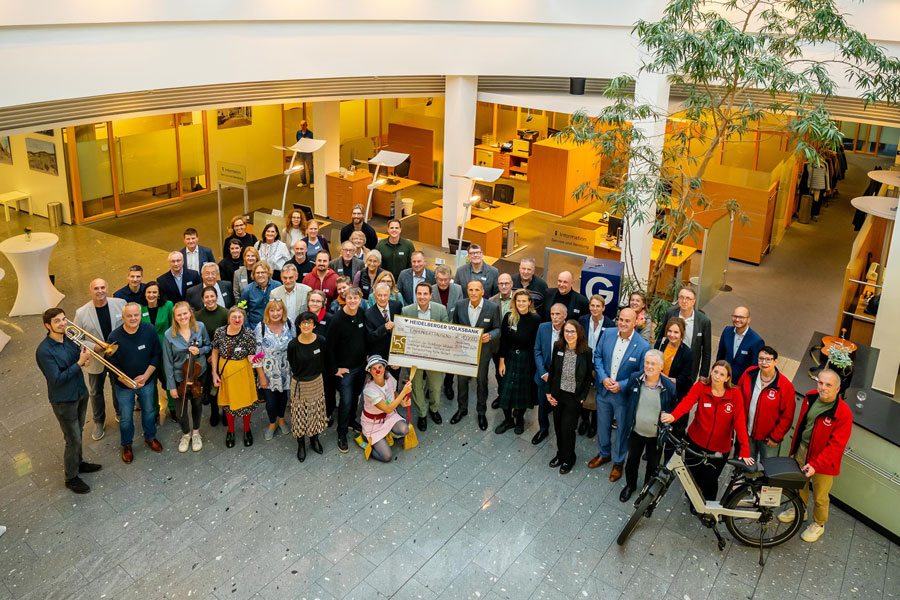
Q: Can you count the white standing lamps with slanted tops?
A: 3